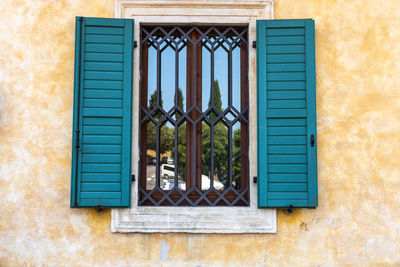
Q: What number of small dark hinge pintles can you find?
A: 4